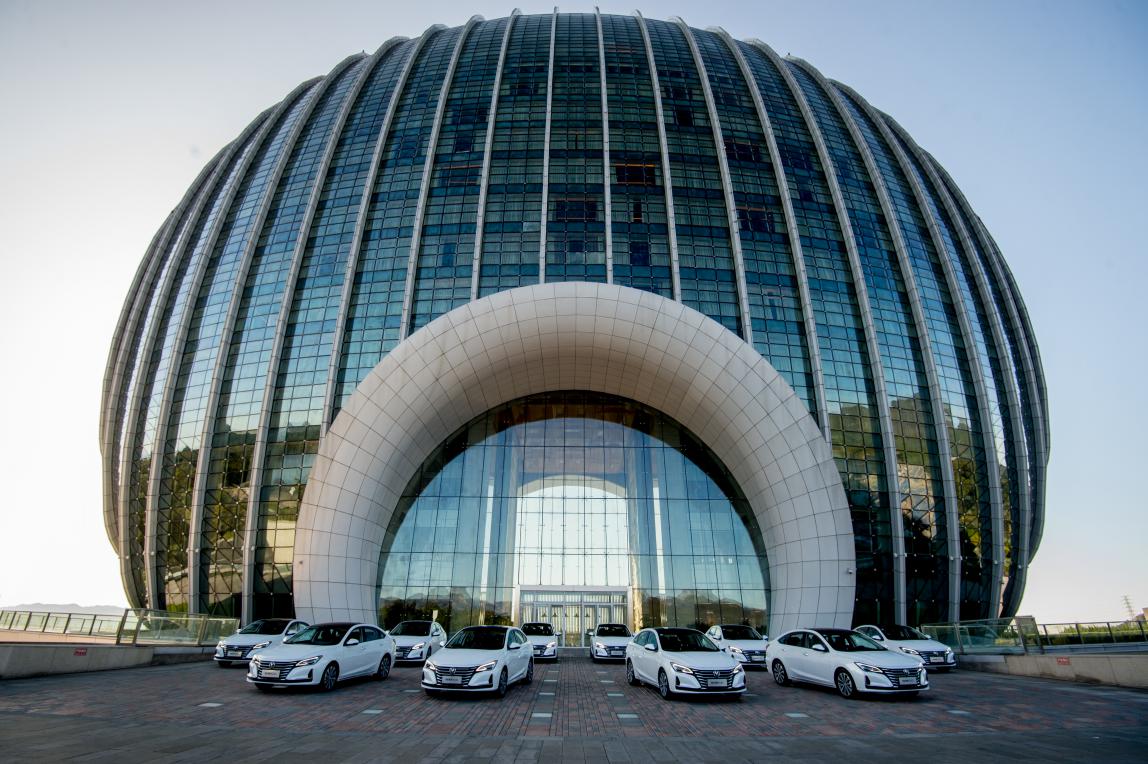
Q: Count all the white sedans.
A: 10